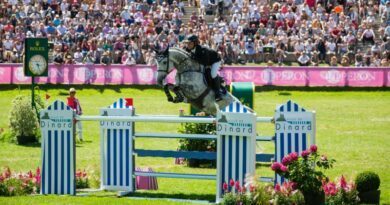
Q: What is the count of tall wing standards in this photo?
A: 4